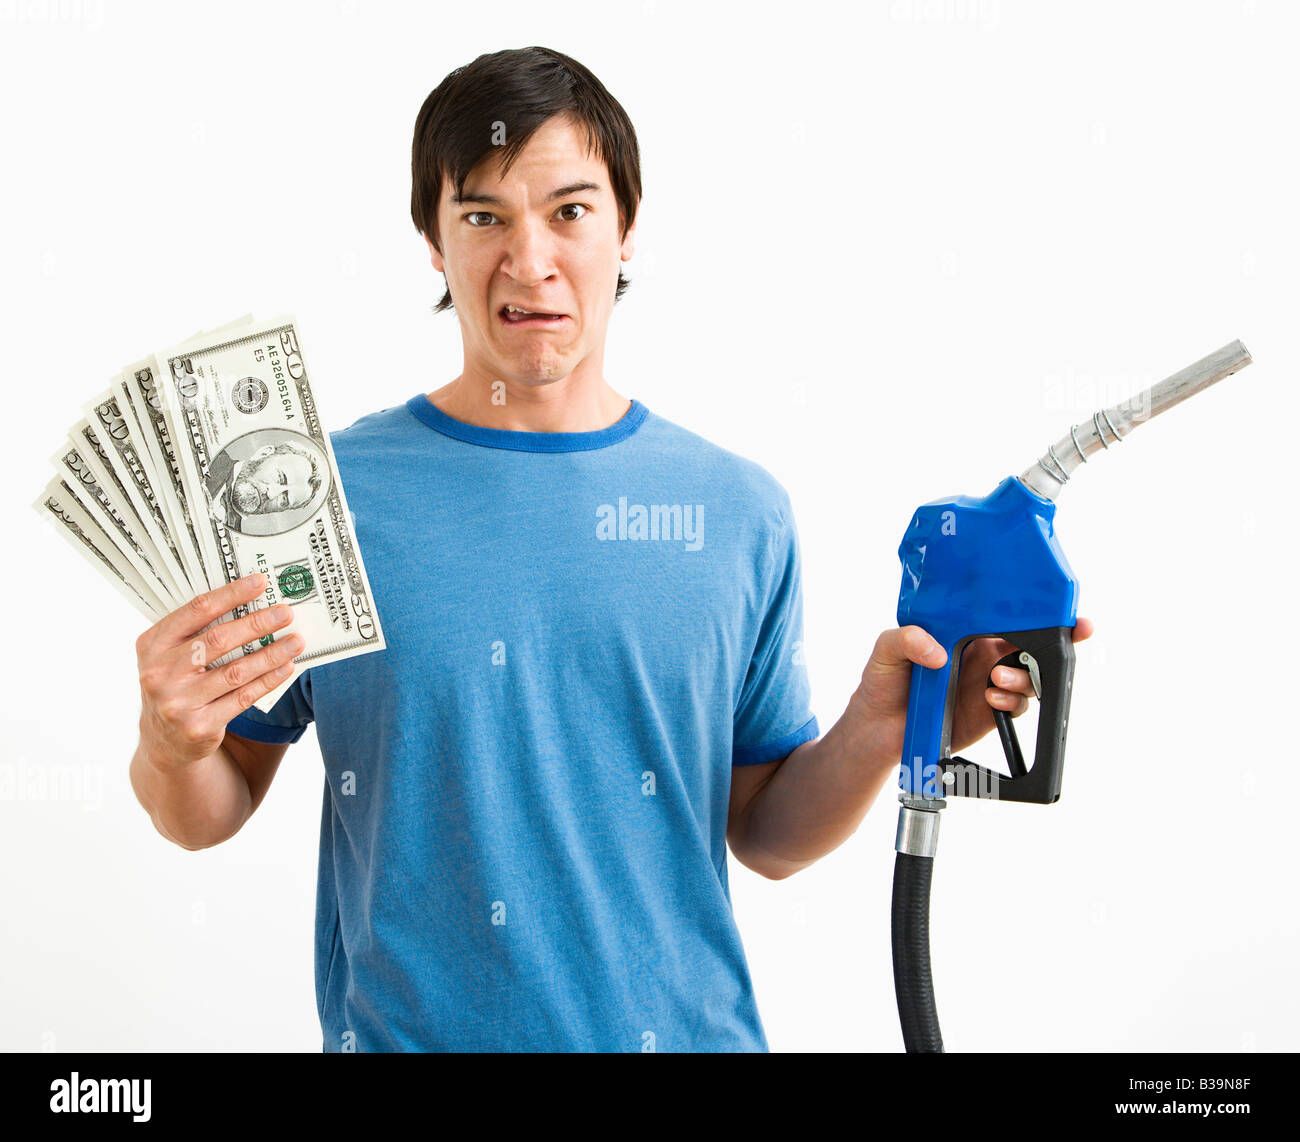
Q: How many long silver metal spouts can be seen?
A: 1